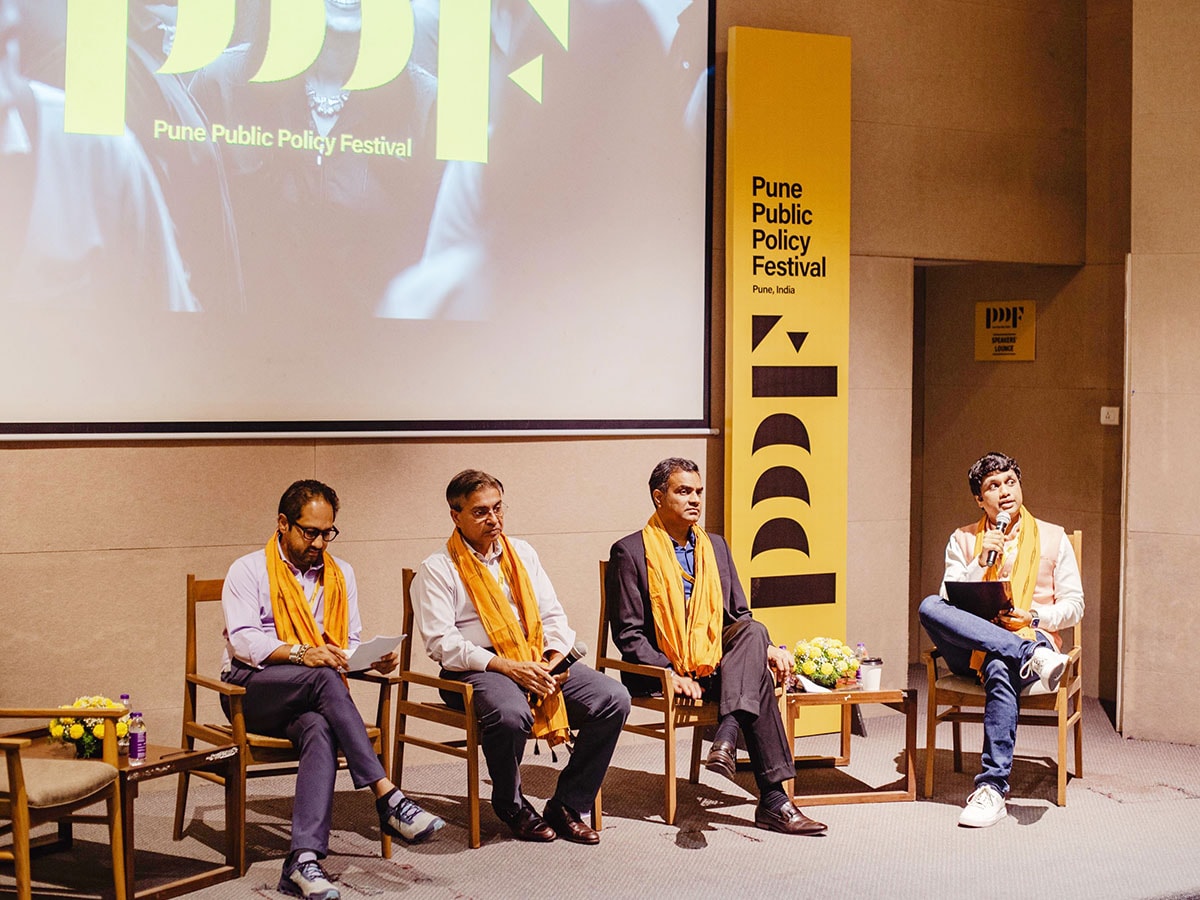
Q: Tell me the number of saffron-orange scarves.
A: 4